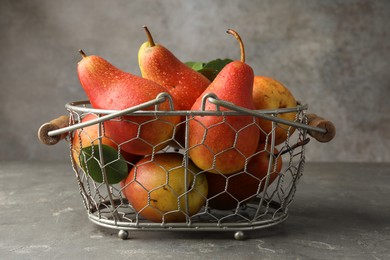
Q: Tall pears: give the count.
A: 3